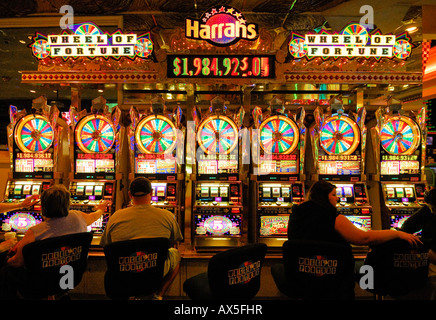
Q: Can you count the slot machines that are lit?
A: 7